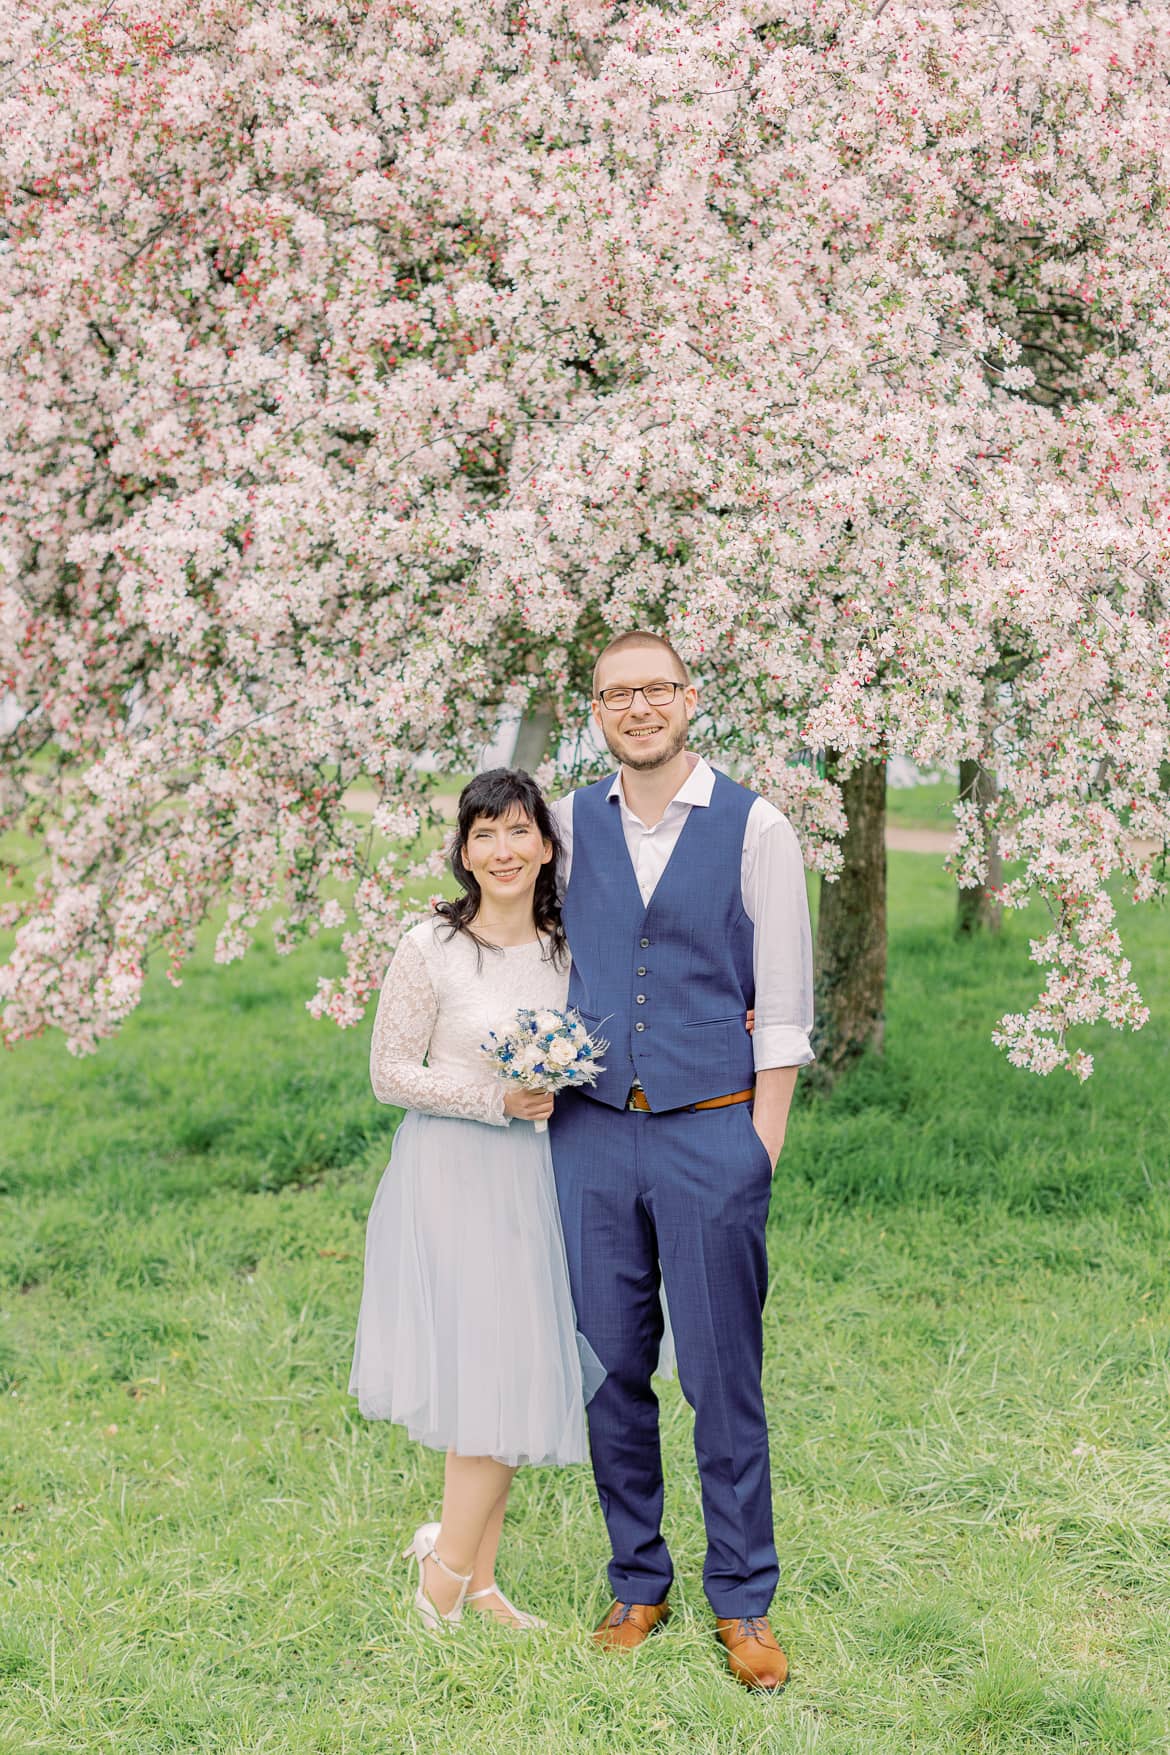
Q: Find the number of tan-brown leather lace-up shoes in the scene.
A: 2